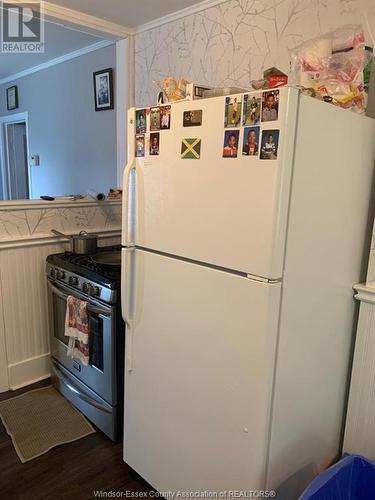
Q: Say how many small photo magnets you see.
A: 11